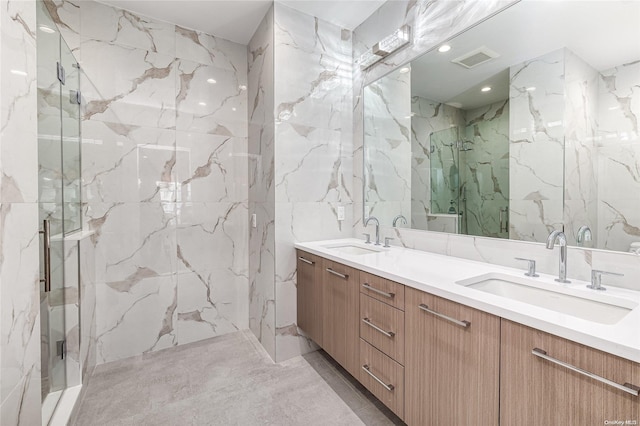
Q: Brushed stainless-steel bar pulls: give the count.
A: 7